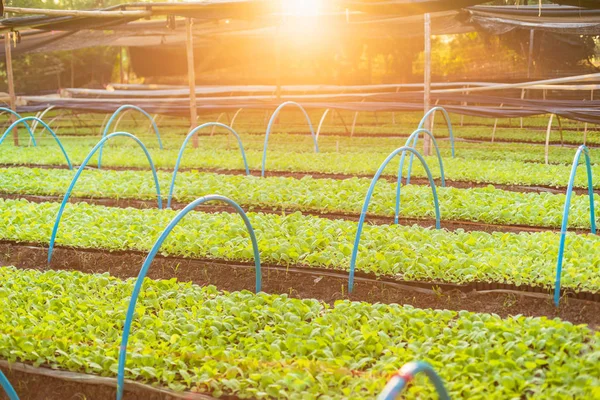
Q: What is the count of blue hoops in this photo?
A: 13